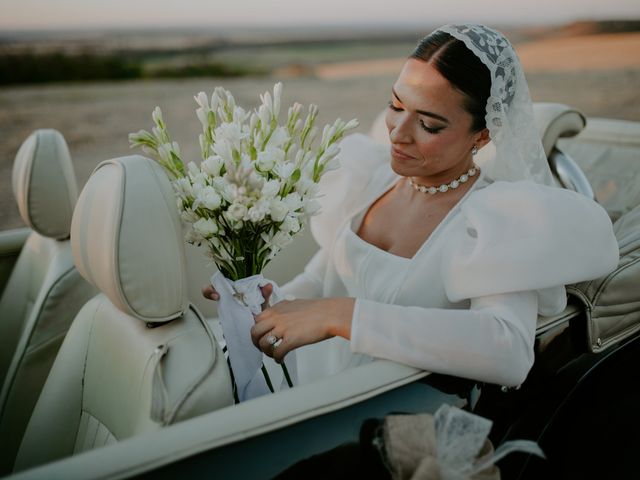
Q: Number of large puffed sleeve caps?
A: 2